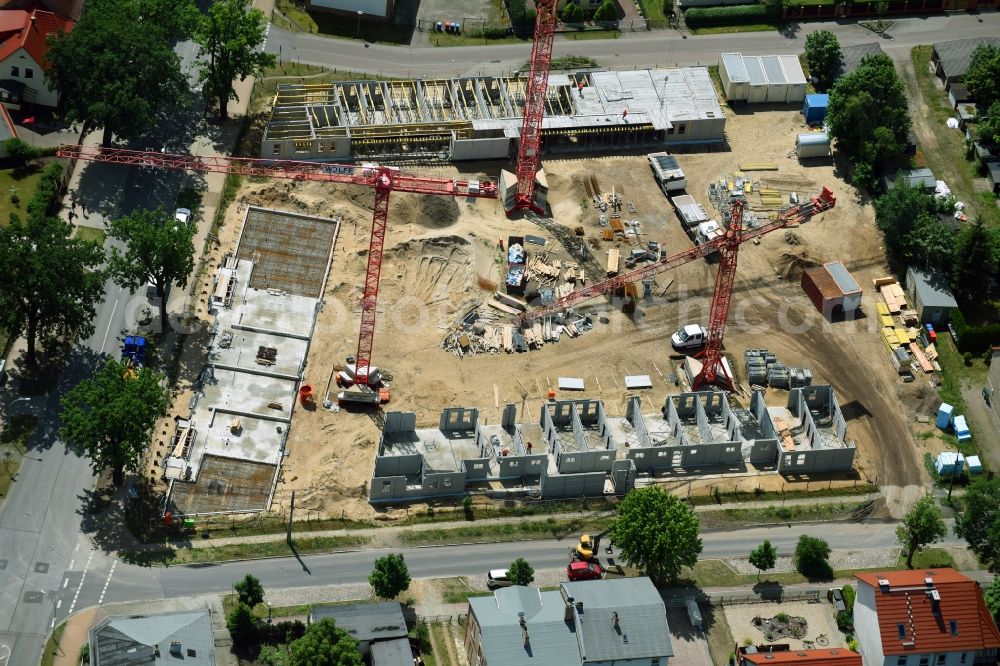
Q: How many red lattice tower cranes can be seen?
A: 3